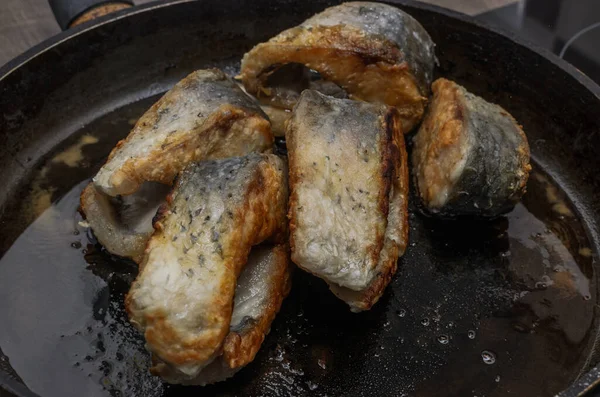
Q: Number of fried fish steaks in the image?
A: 5